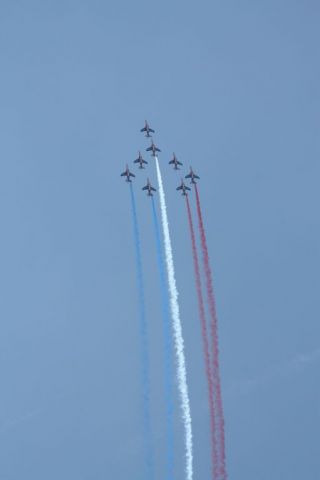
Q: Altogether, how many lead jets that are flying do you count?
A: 1